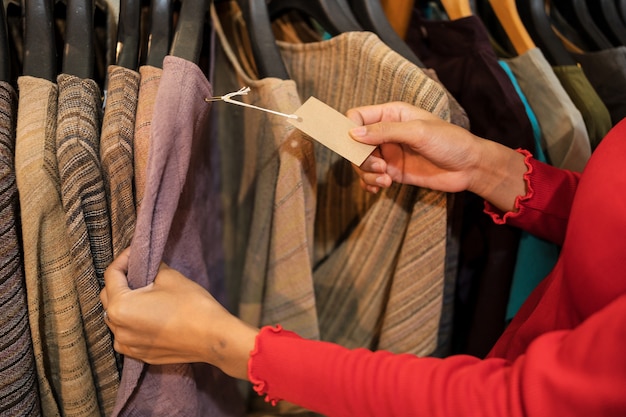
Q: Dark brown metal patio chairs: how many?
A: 0